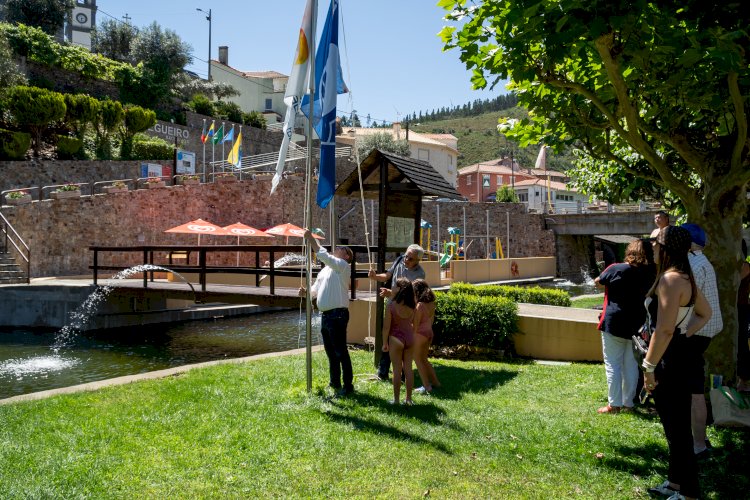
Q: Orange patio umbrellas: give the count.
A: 3